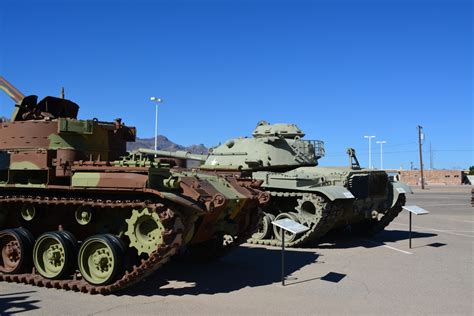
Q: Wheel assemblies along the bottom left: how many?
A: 3